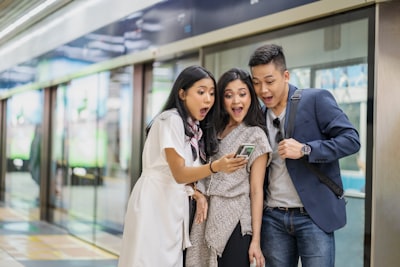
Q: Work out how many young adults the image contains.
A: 3